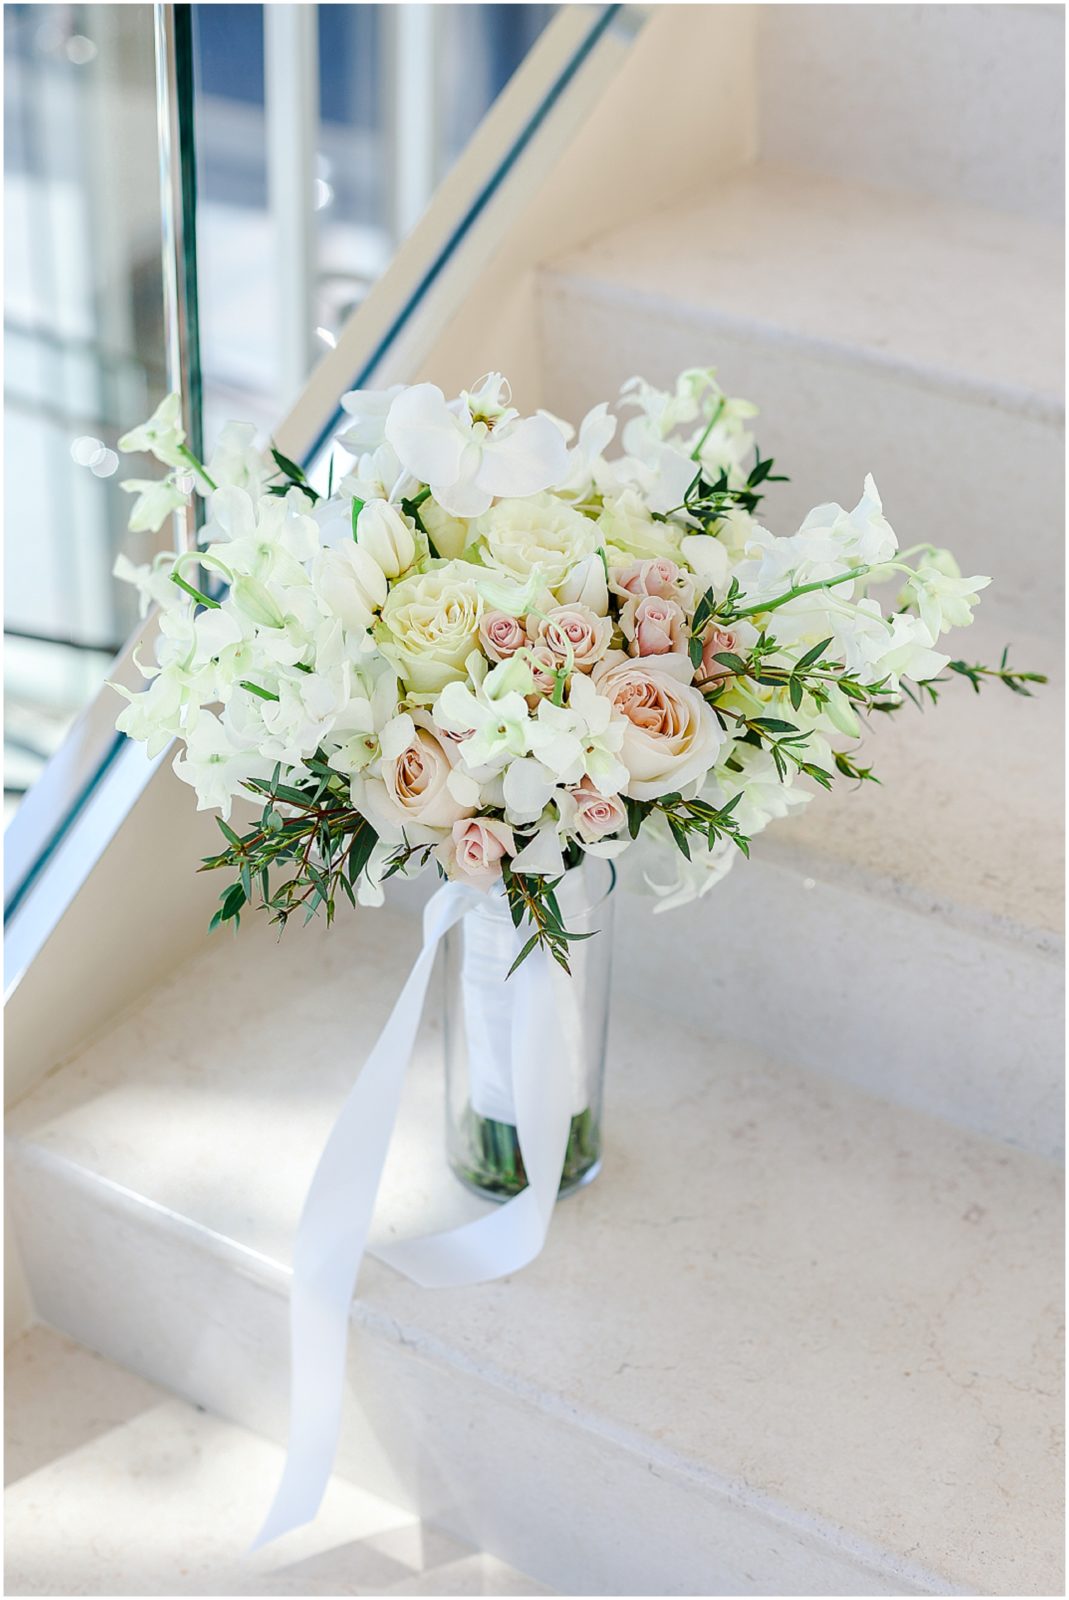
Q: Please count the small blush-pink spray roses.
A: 8